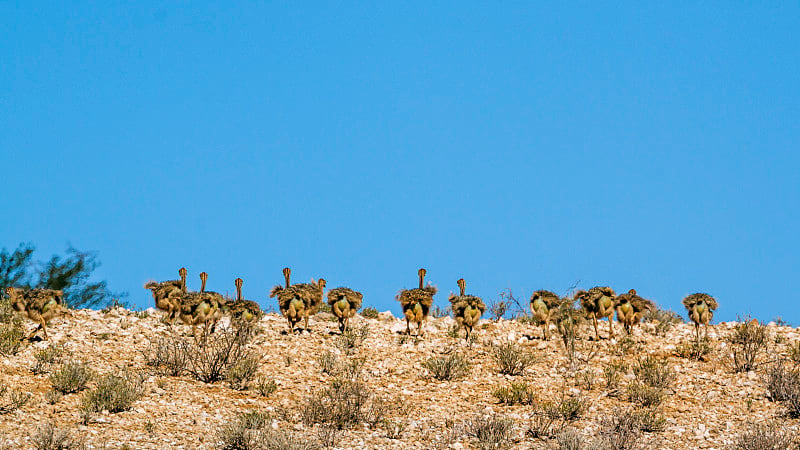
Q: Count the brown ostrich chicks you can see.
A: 13